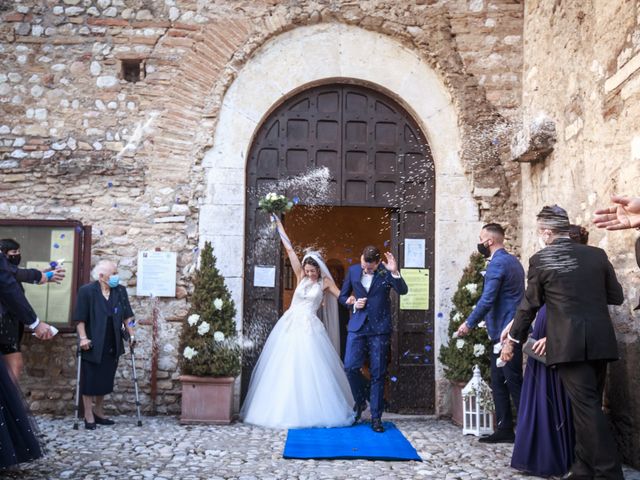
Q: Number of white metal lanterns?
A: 1